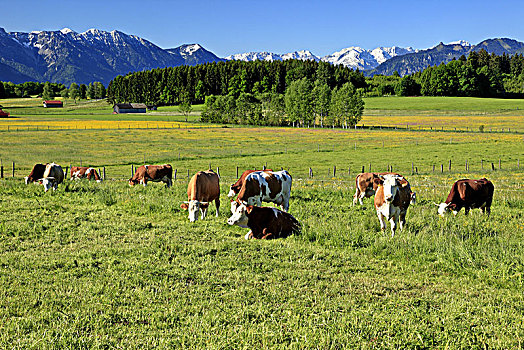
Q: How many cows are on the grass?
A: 11